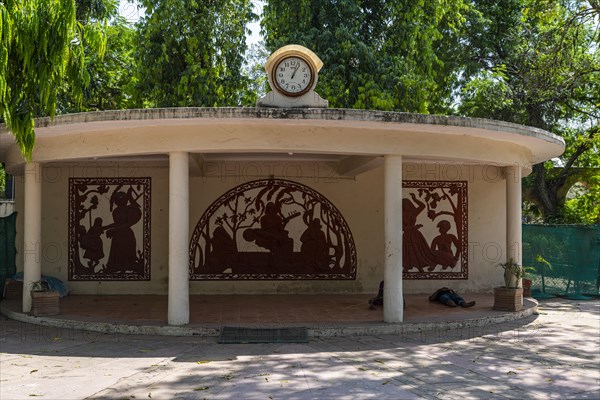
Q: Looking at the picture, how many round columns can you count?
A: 4